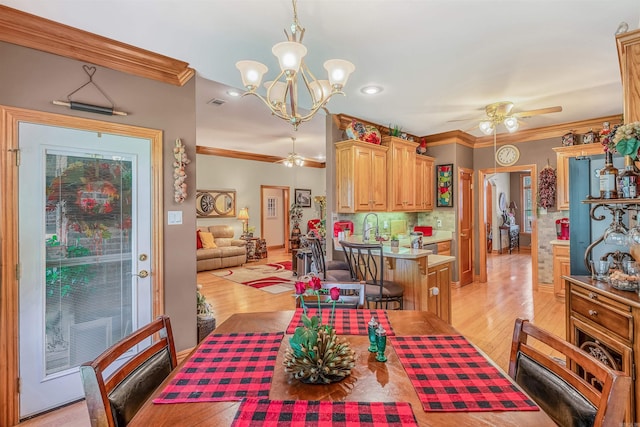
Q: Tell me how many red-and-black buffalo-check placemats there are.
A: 4